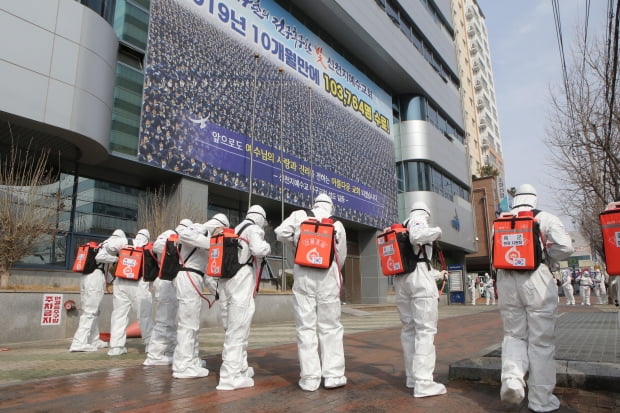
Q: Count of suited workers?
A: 14